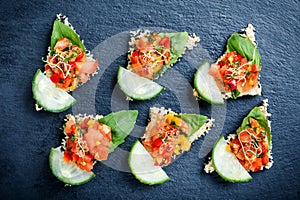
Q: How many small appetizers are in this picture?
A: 6